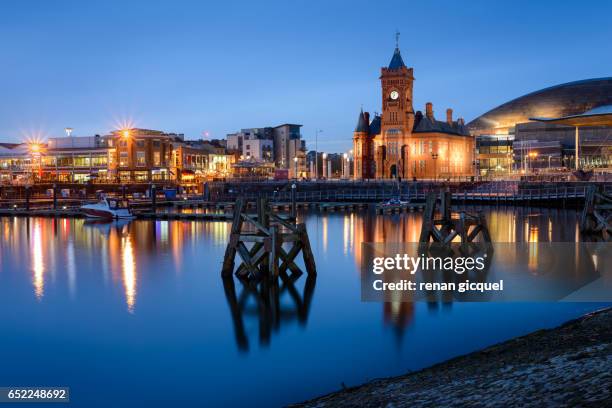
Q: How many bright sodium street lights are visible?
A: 2